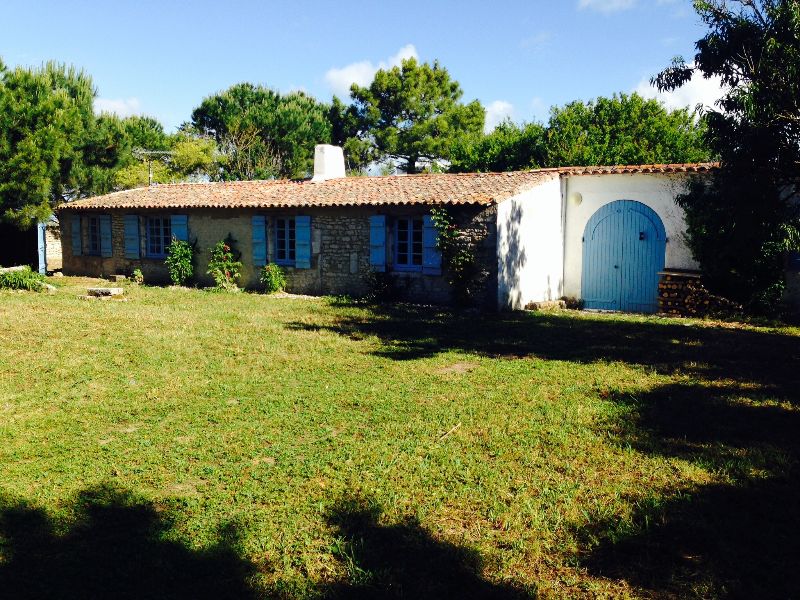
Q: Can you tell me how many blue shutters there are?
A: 8